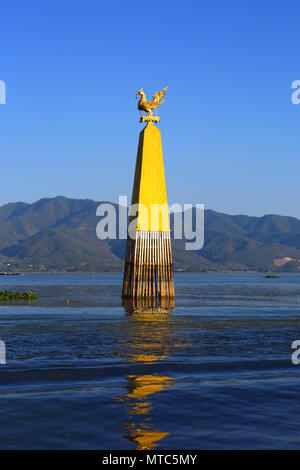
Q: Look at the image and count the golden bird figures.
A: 1